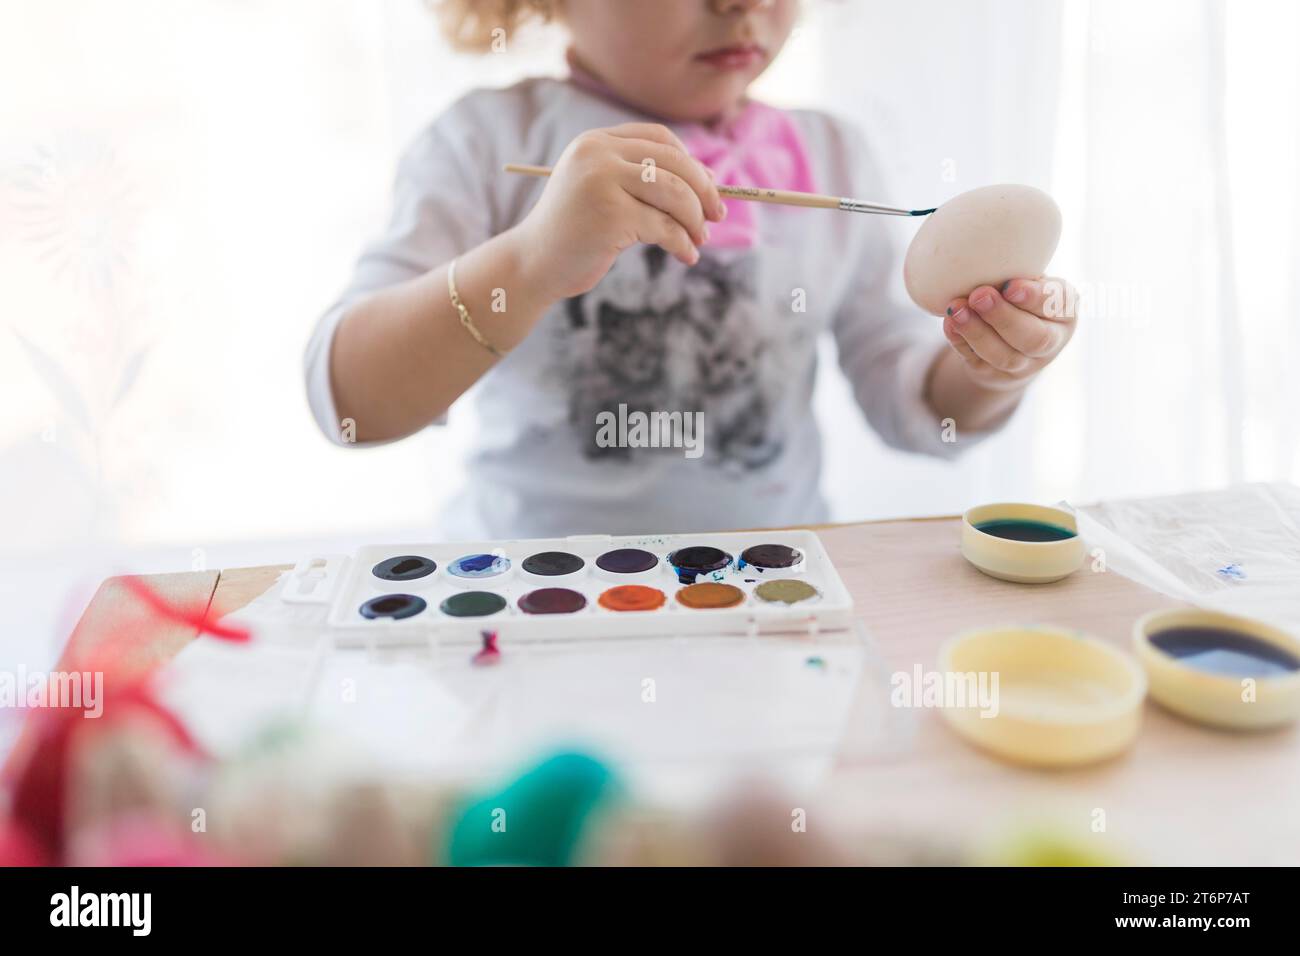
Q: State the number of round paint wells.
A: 12